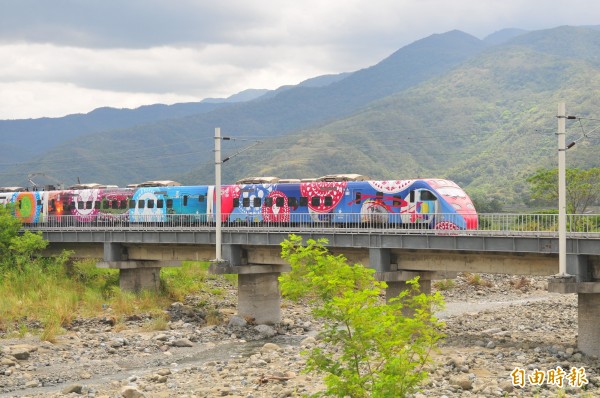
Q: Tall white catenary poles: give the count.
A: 2